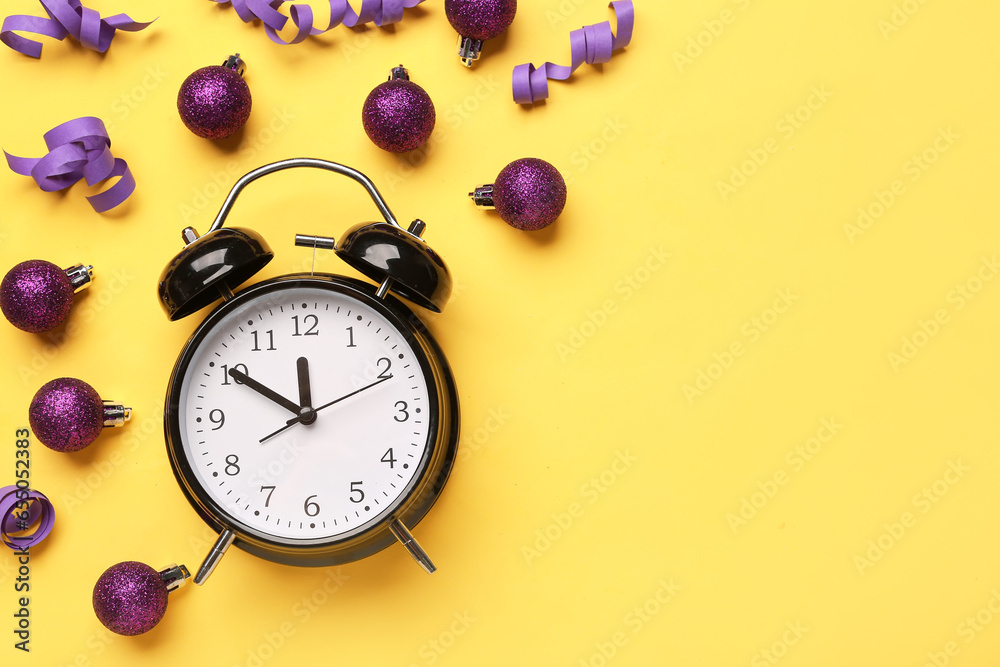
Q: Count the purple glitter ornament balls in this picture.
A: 7